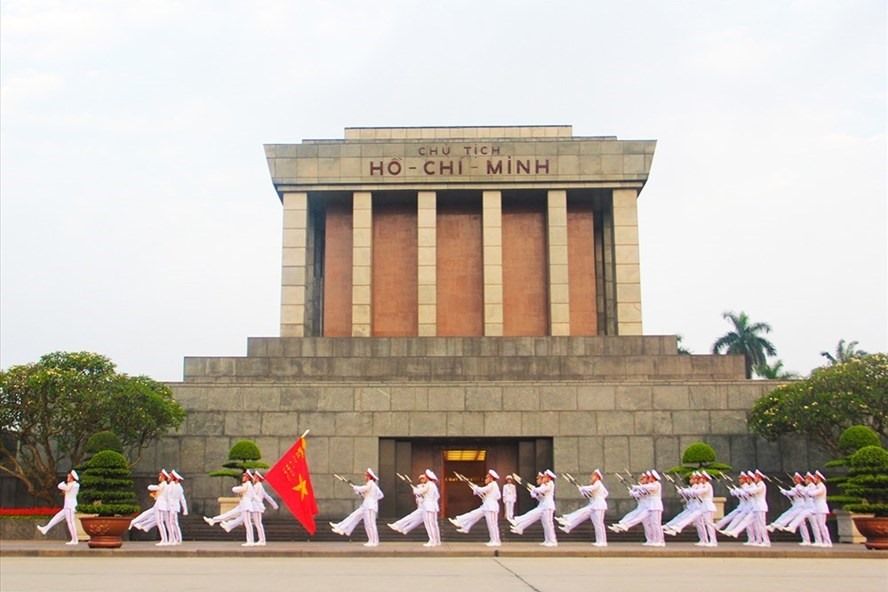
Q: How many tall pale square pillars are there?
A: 6